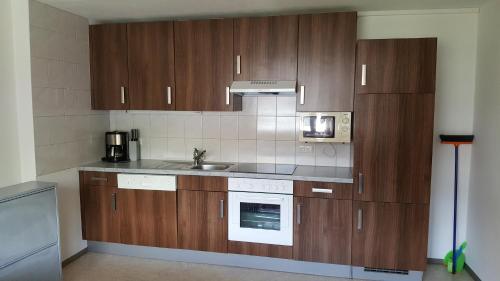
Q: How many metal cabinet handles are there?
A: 13